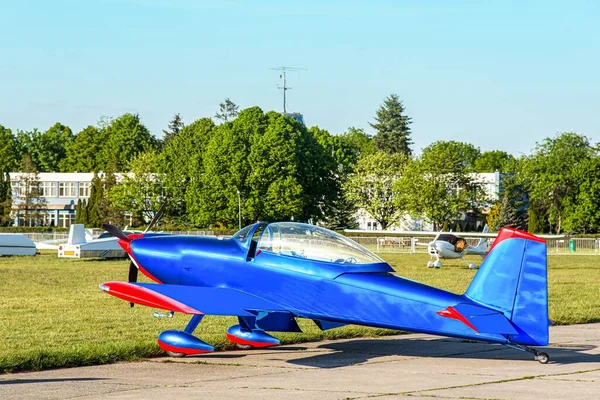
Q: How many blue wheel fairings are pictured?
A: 2